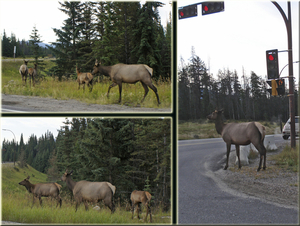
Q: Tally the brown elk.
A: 8